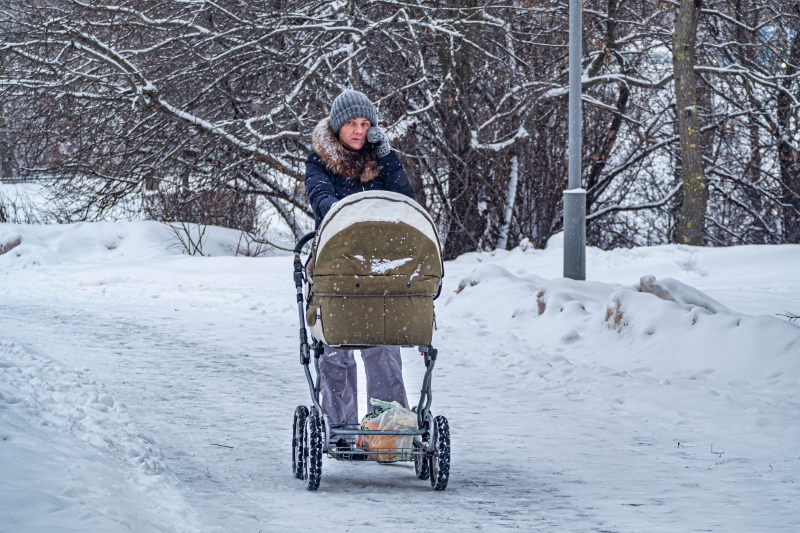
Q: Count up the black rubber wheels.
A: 4